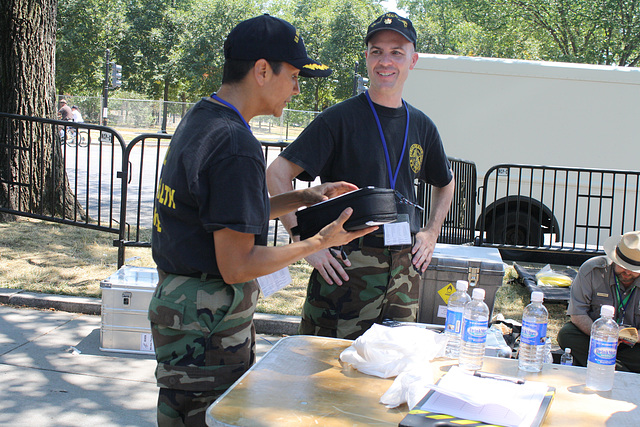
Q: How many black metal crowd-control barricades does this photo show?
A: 4